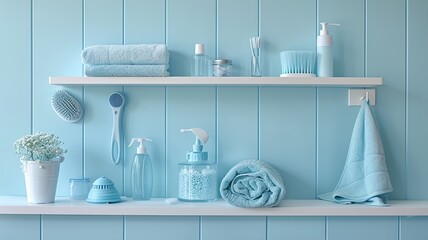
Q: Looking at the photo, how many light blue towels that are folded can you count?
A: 2